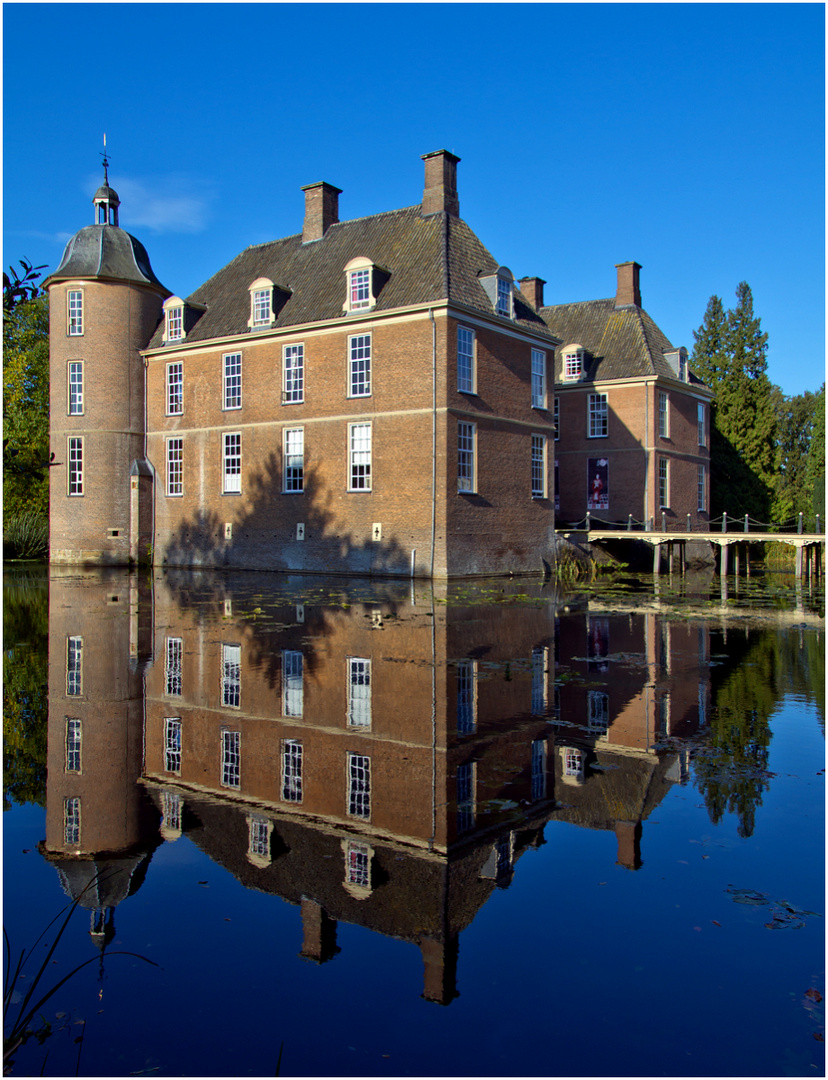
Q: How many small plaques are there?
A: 3